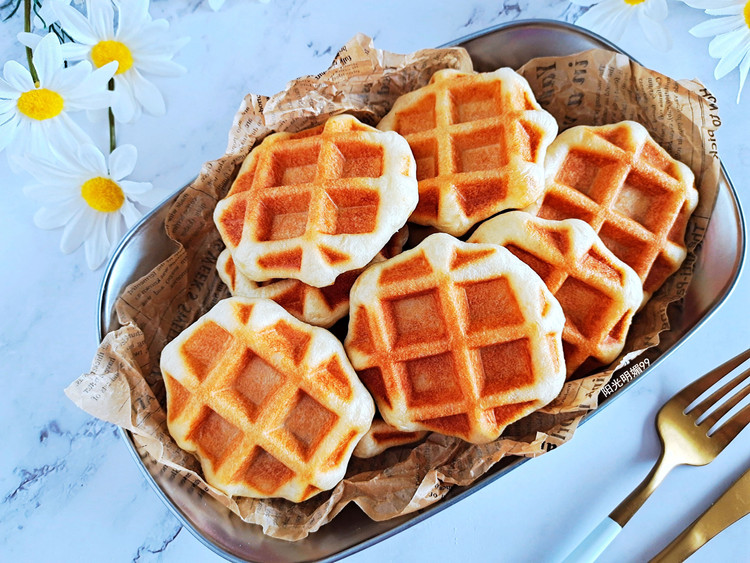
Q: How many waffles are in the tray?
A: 8